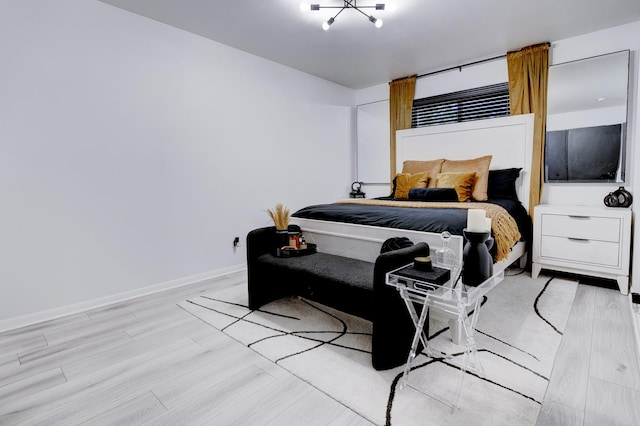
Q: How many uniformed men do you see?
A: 0